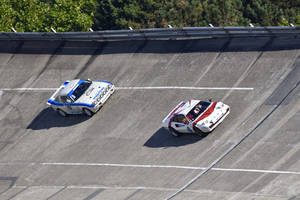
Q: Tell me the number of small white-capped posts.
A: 8